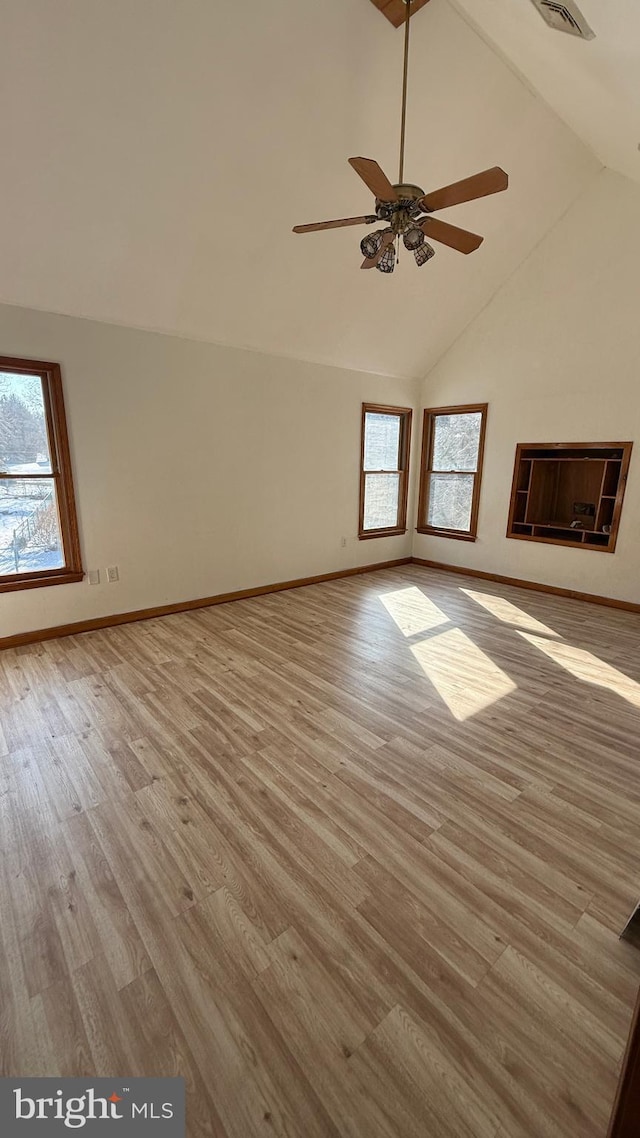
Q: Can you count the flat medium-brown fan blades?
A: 5